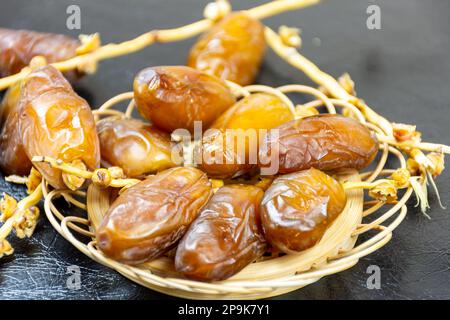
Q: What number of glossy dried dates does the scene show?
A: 11